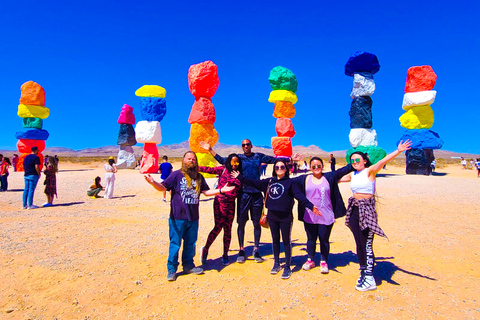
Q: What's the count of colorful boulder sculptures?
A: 7